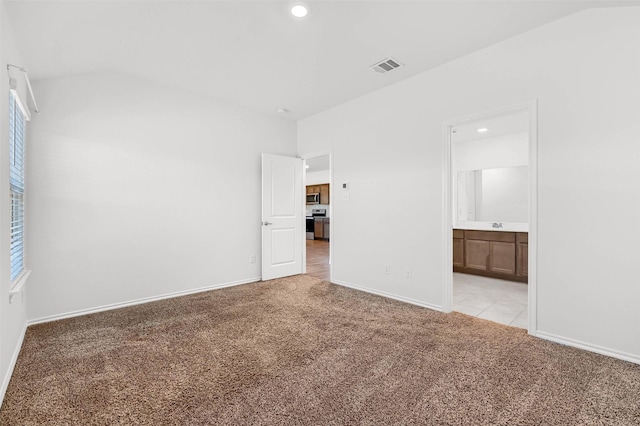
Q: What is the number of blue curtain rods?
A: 0